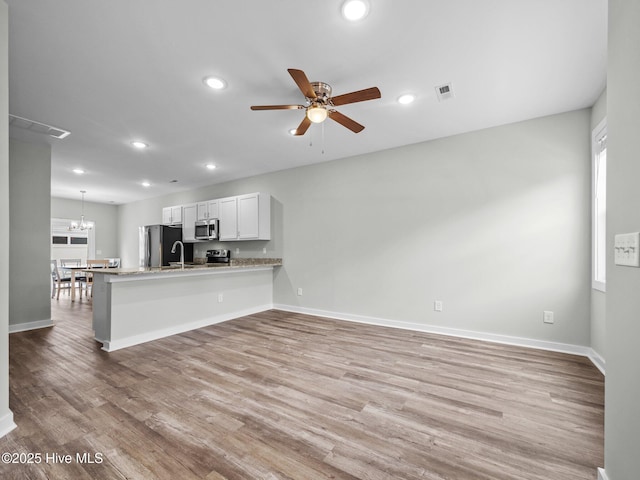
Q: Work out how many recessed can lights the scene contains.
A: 8